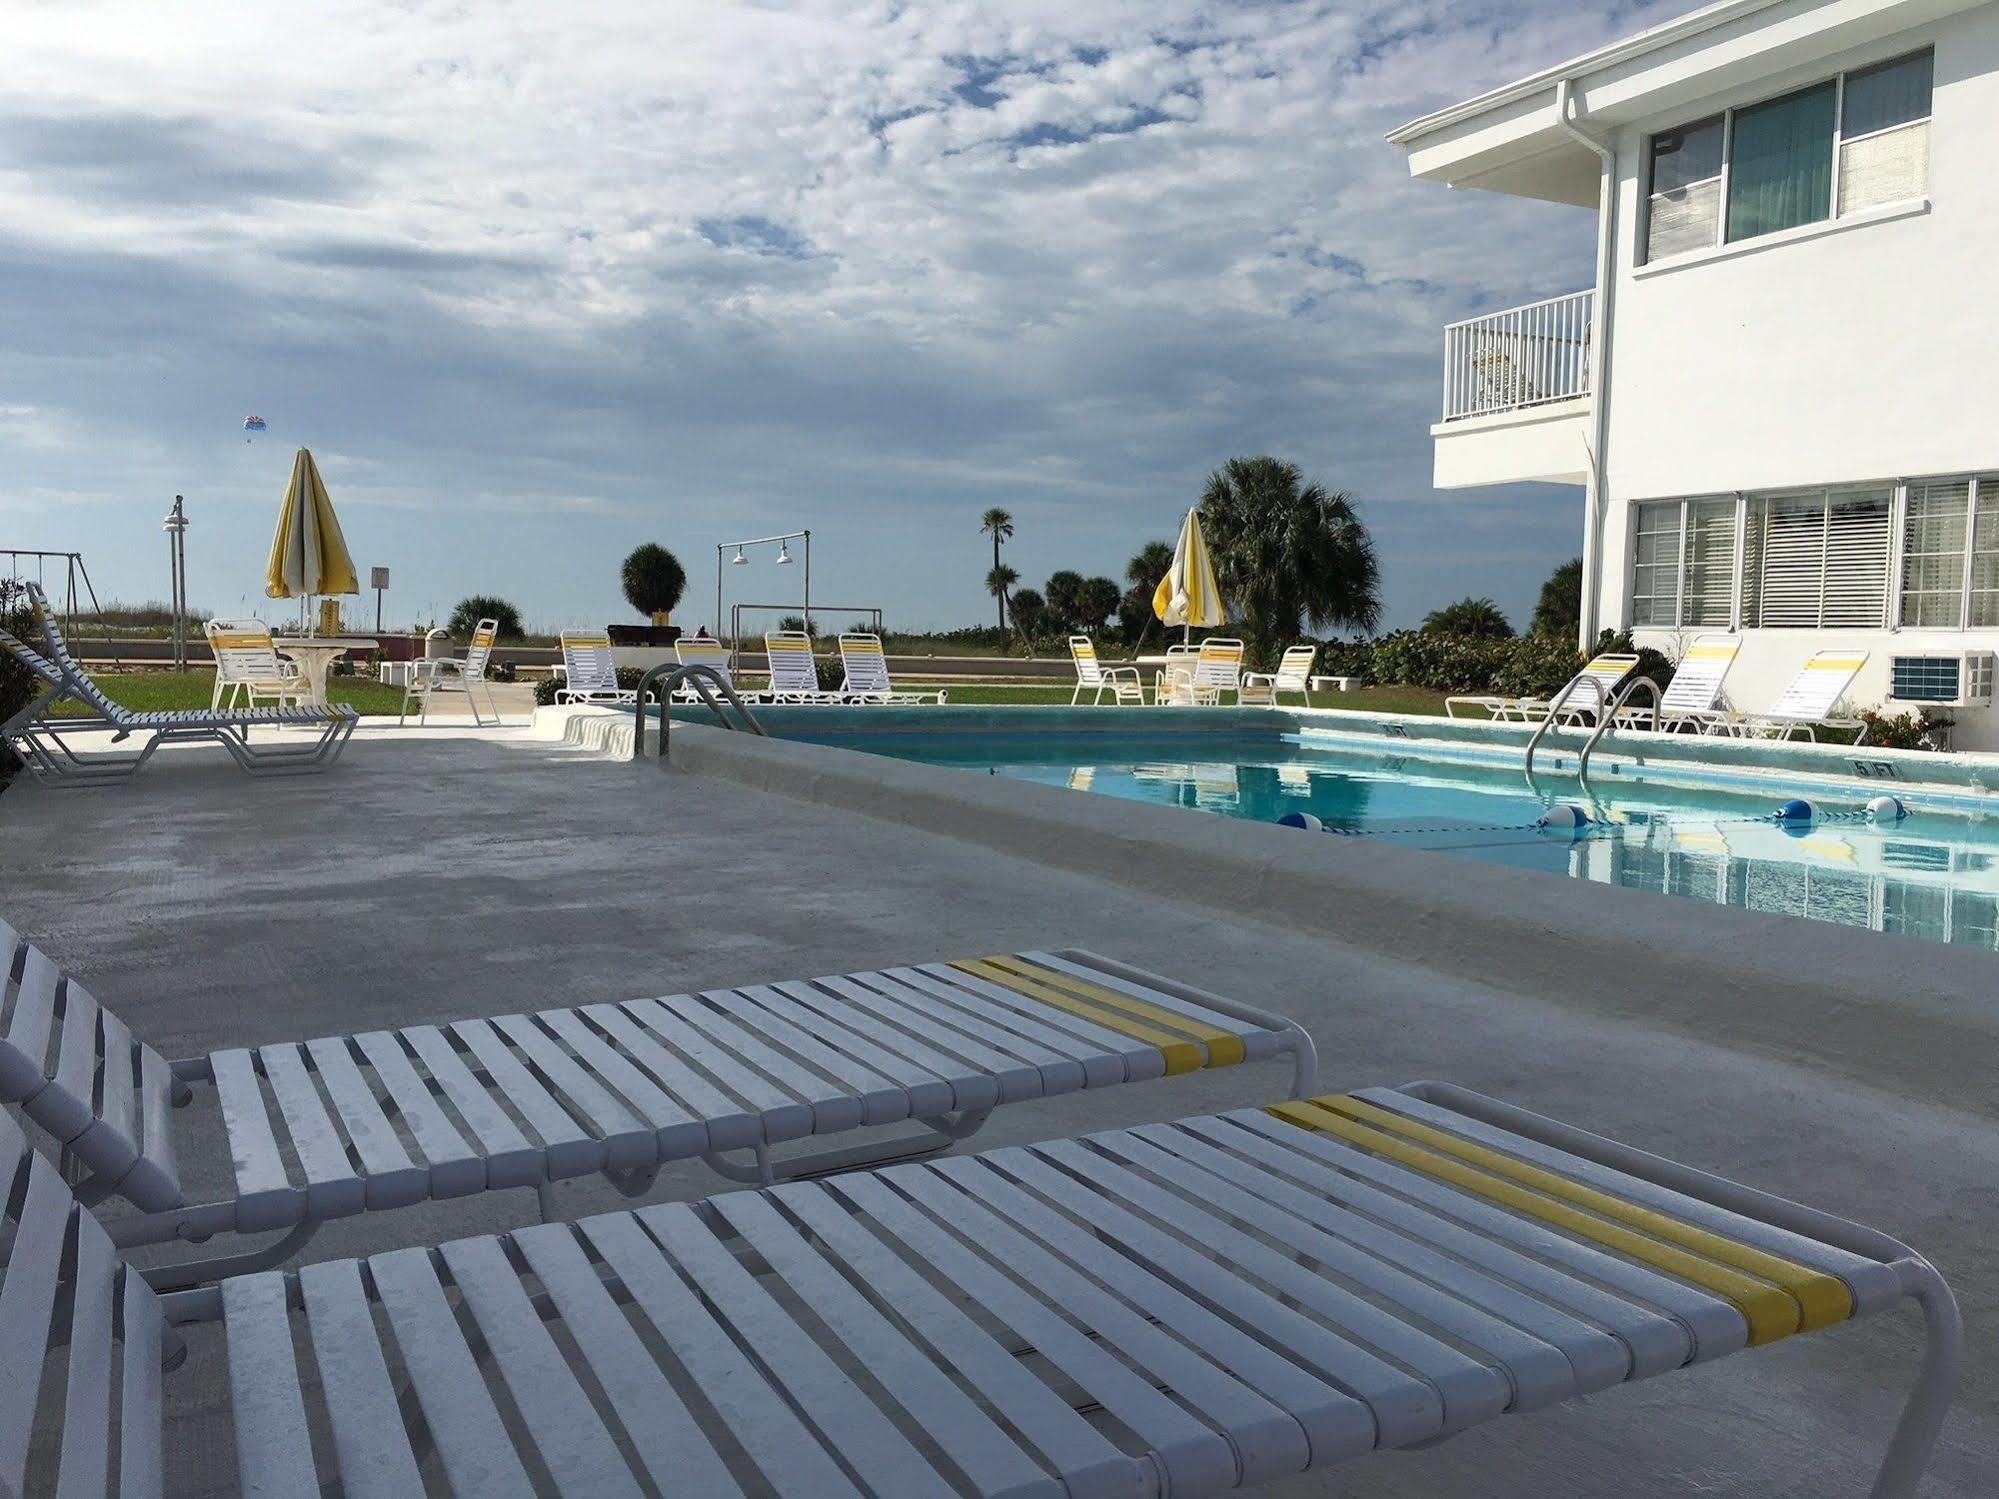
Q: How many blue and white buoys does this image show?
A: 4